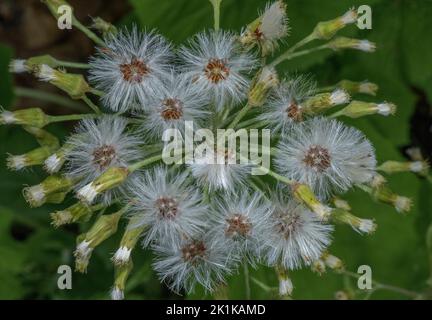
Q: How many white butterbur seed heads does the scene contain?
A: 11